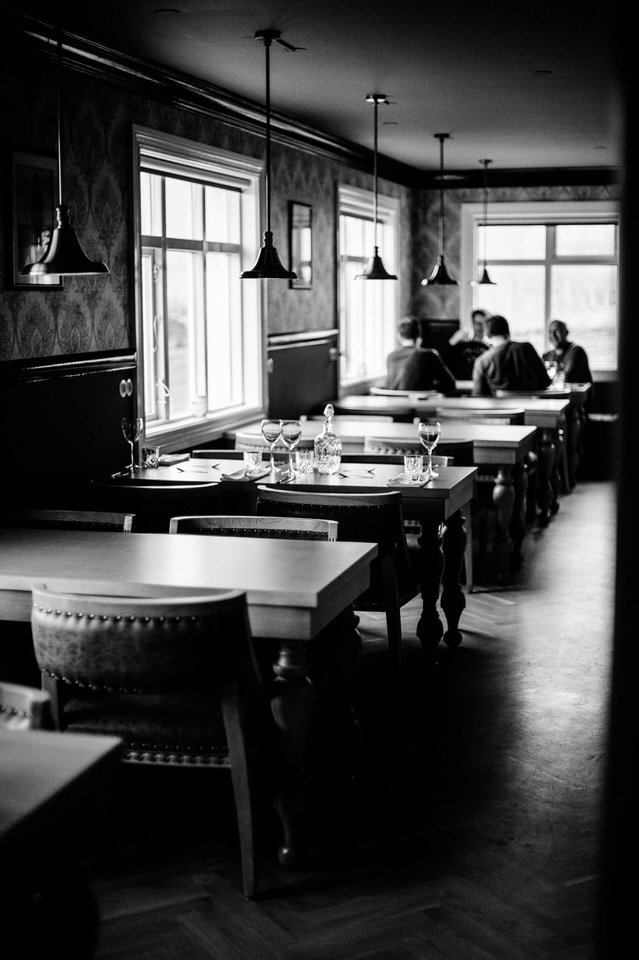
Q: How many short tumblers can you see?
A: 4